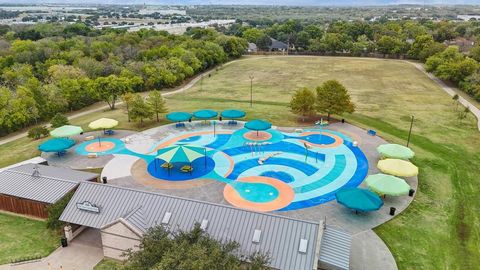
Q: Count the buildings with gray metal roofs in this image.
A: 2